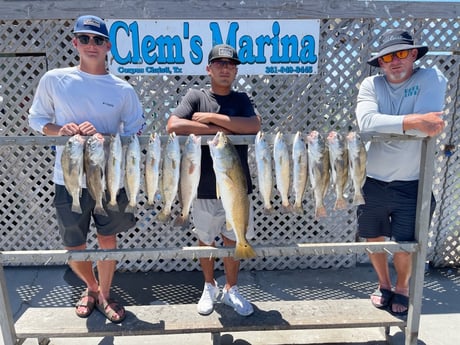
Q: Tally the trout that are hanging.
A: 7